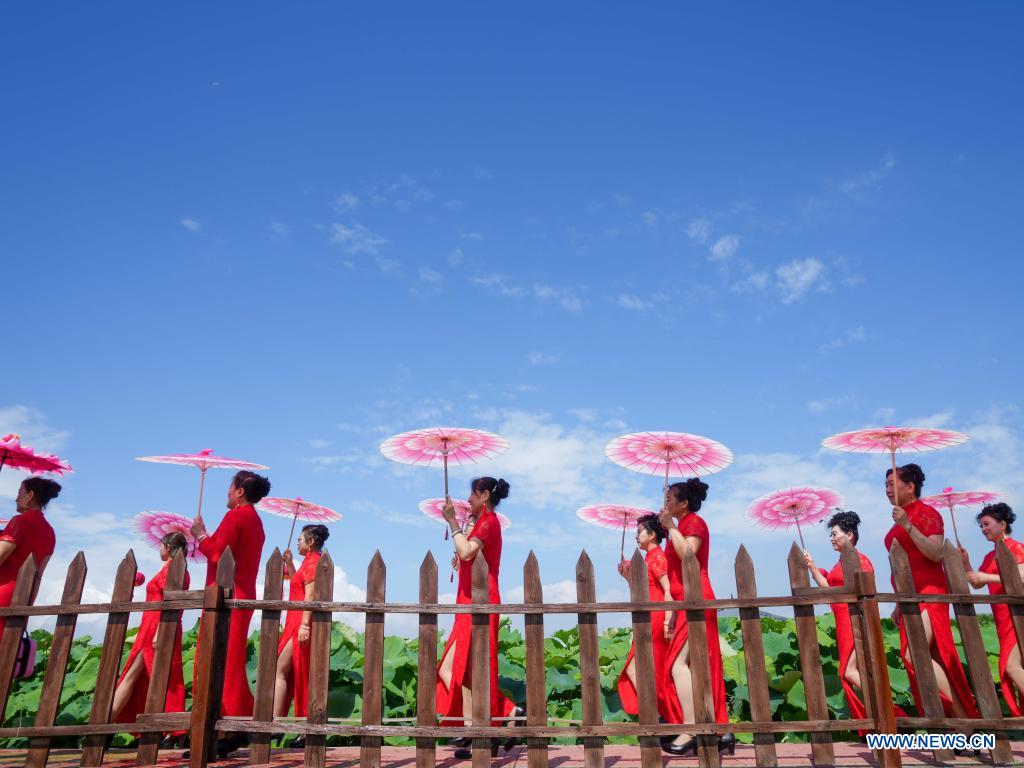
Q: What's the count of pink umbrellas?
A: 11